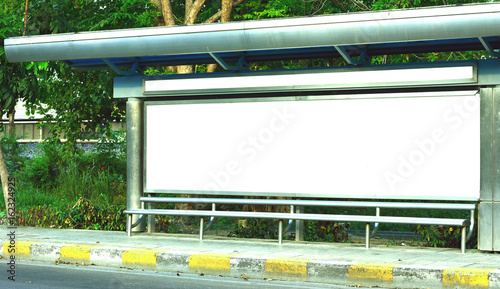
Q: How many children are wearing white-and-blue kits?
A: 0